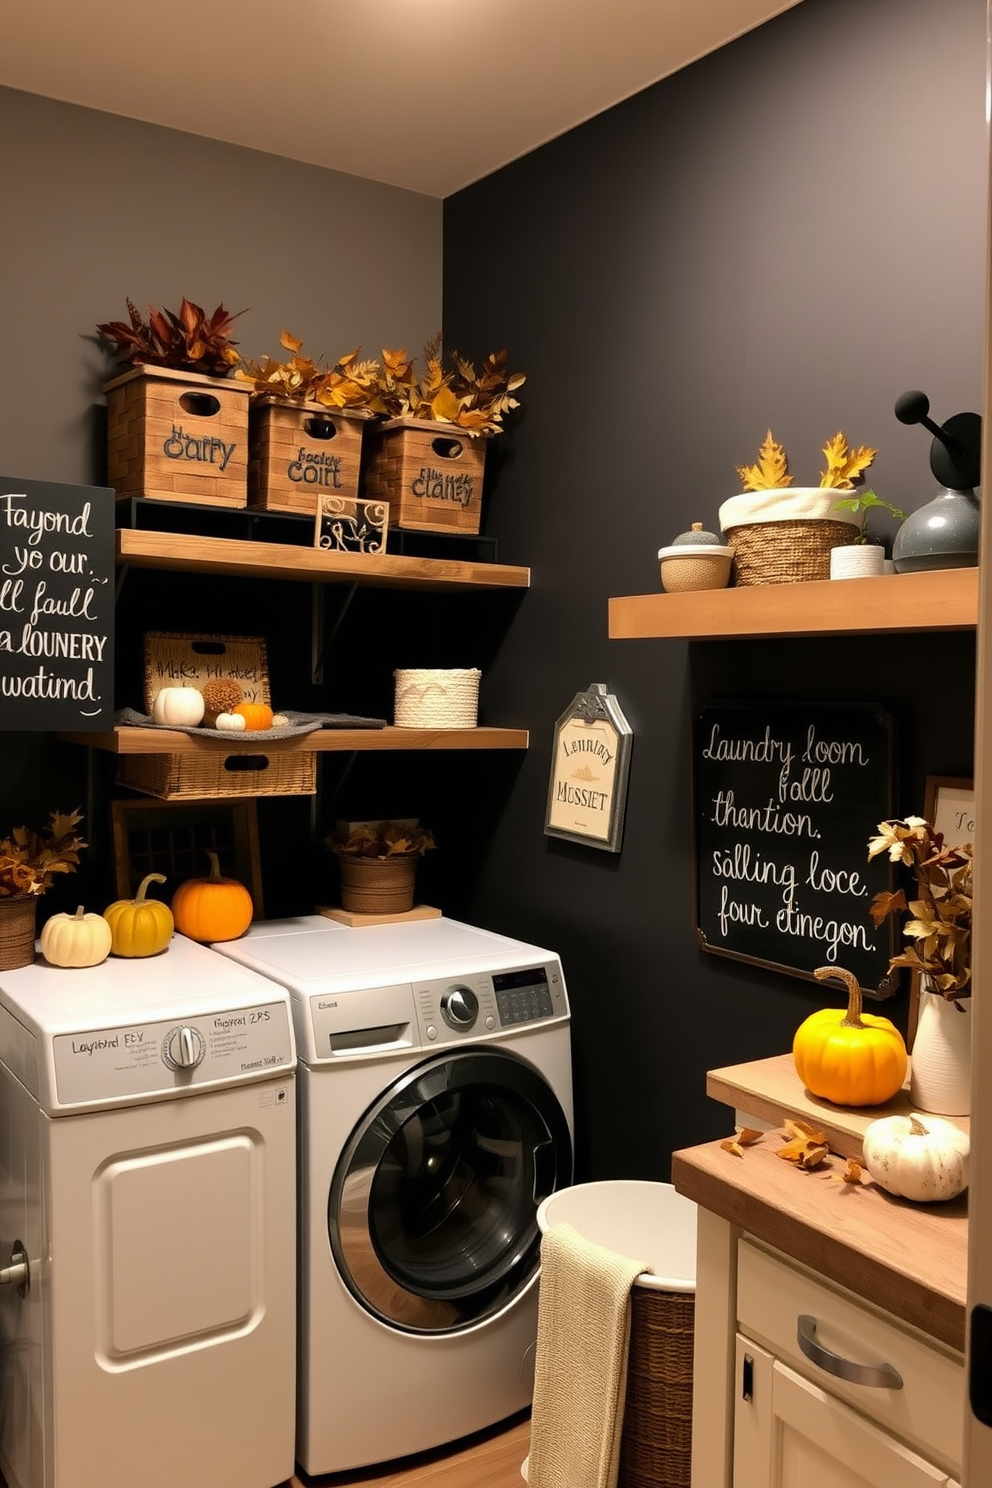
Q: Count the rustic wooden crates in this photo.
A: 3